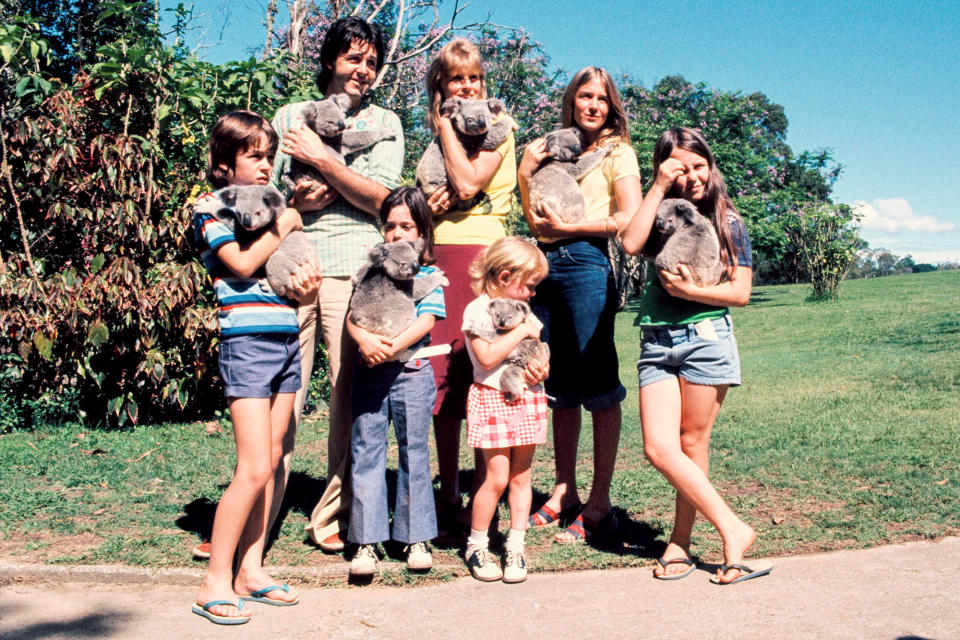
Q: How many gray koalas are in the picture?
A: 7